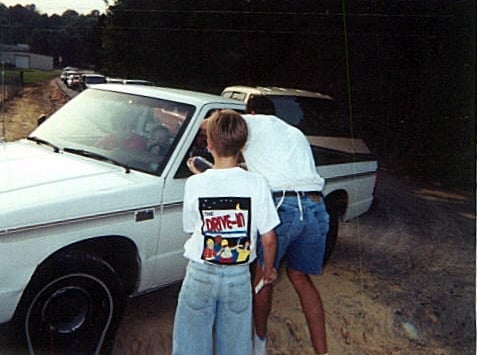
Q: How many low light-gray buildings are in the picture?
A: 1